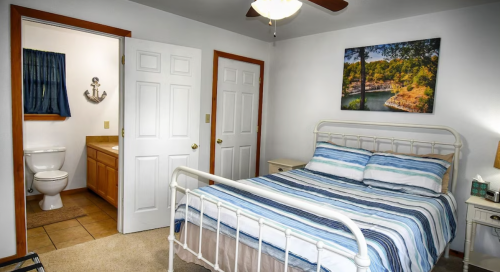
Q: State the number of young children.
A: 0